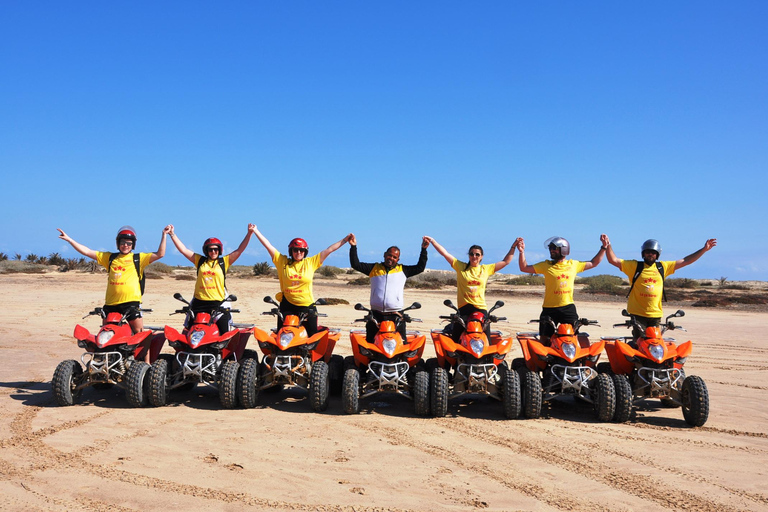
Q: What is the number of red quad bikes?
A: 2